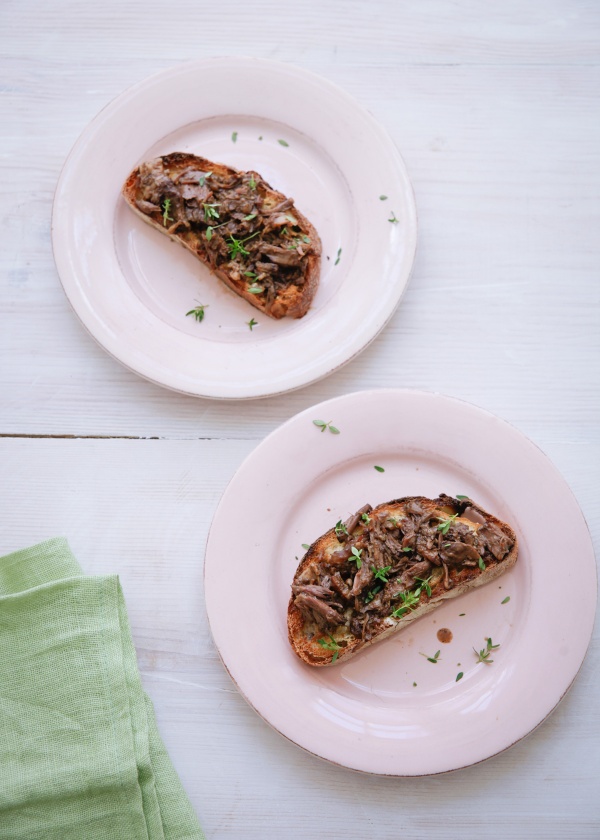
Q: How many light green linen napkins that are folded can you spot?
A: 1